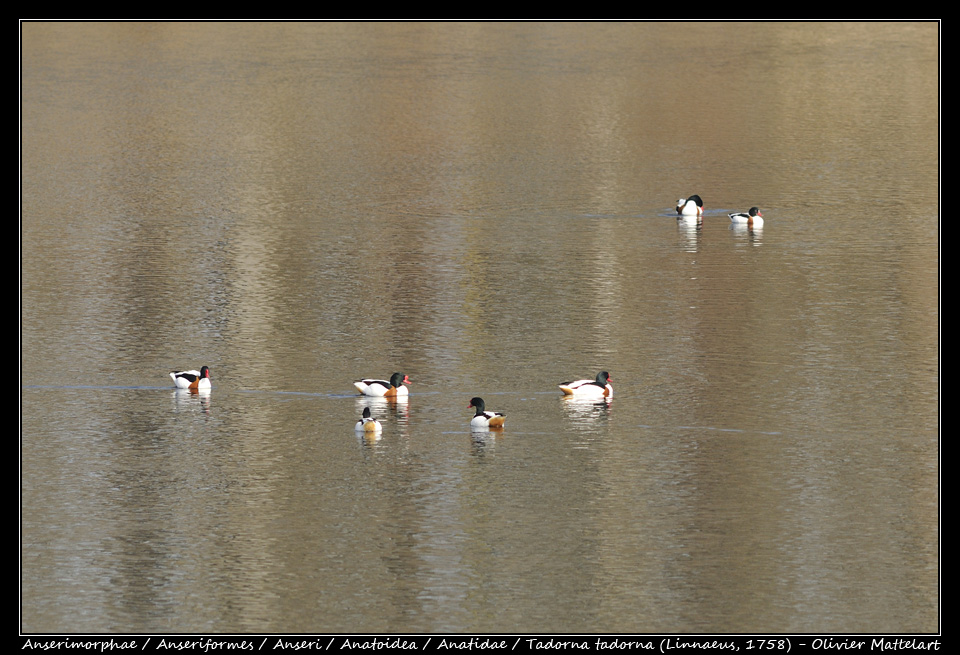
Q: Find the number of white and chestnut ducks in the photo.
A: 7